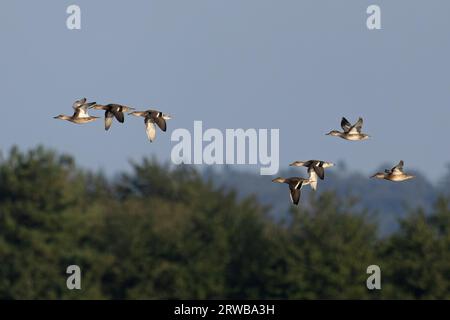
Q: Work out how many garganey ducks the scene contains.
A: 7